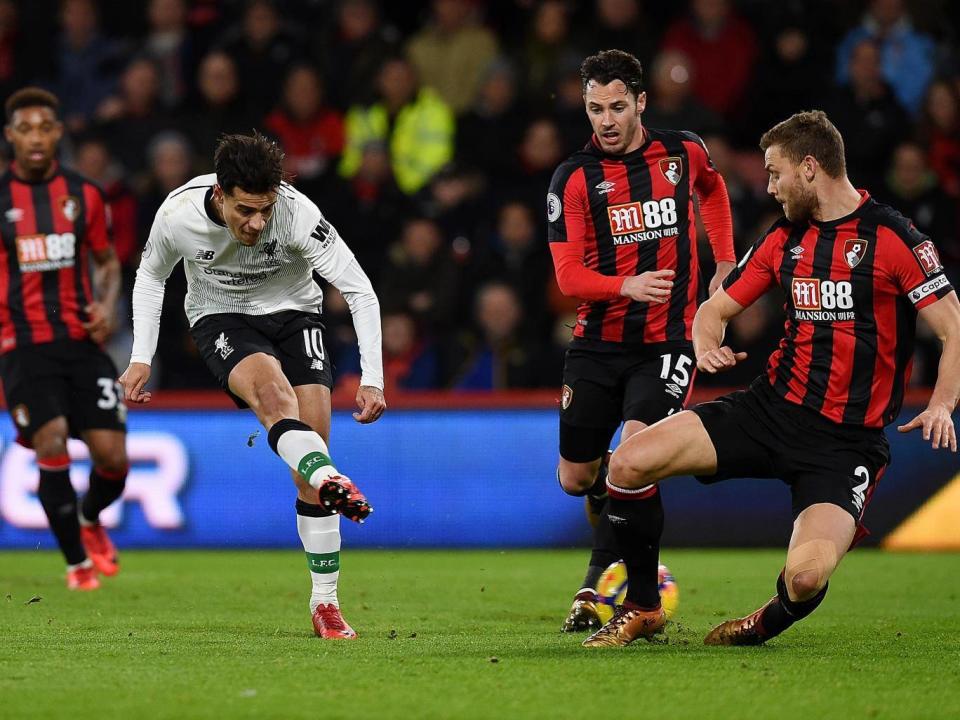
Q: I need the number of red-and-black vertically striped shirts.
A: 3